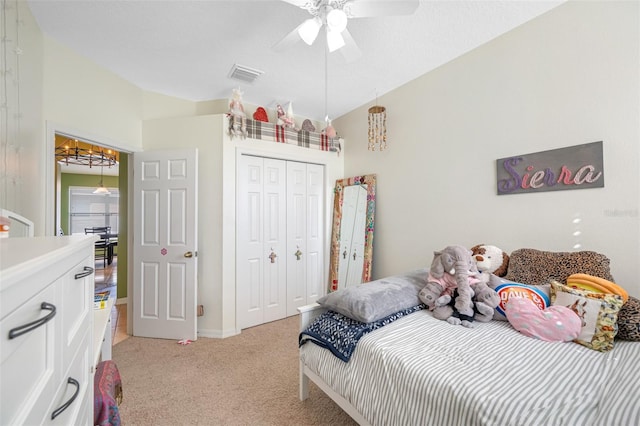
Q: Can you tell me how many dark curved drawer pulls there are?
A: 3